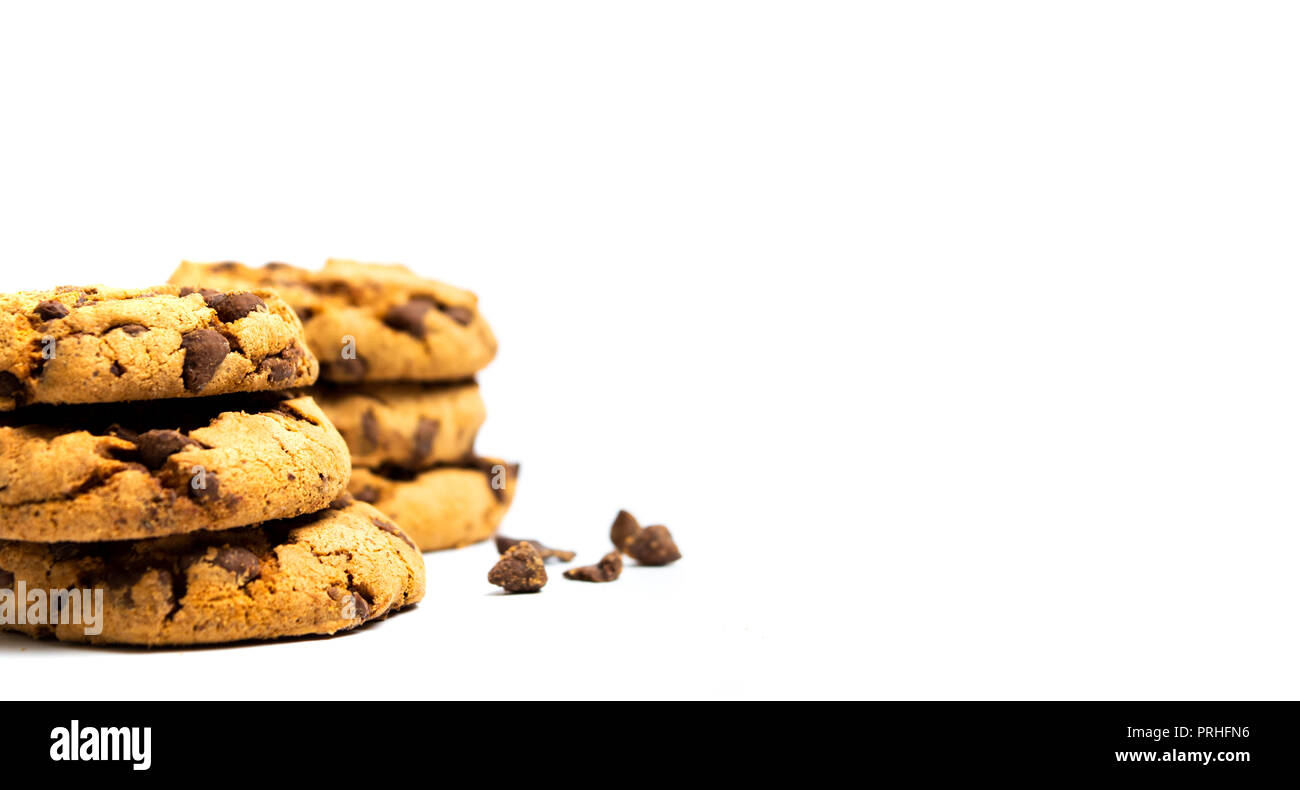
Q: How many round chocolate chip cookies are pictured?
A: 6